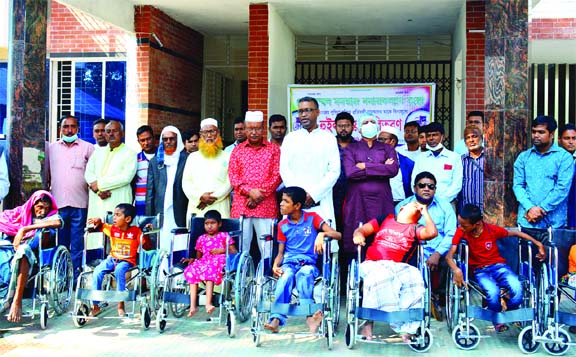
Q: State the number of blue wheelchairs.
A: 7